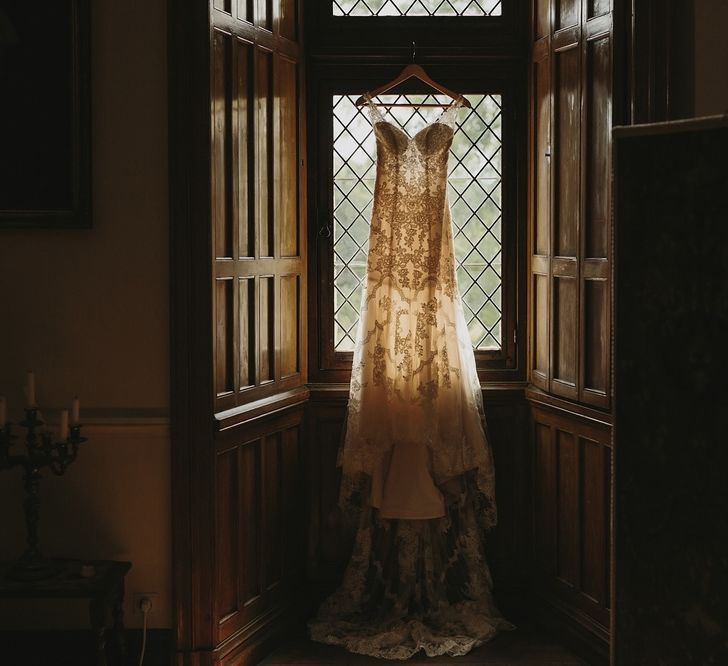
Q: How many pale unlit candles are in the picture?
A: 4